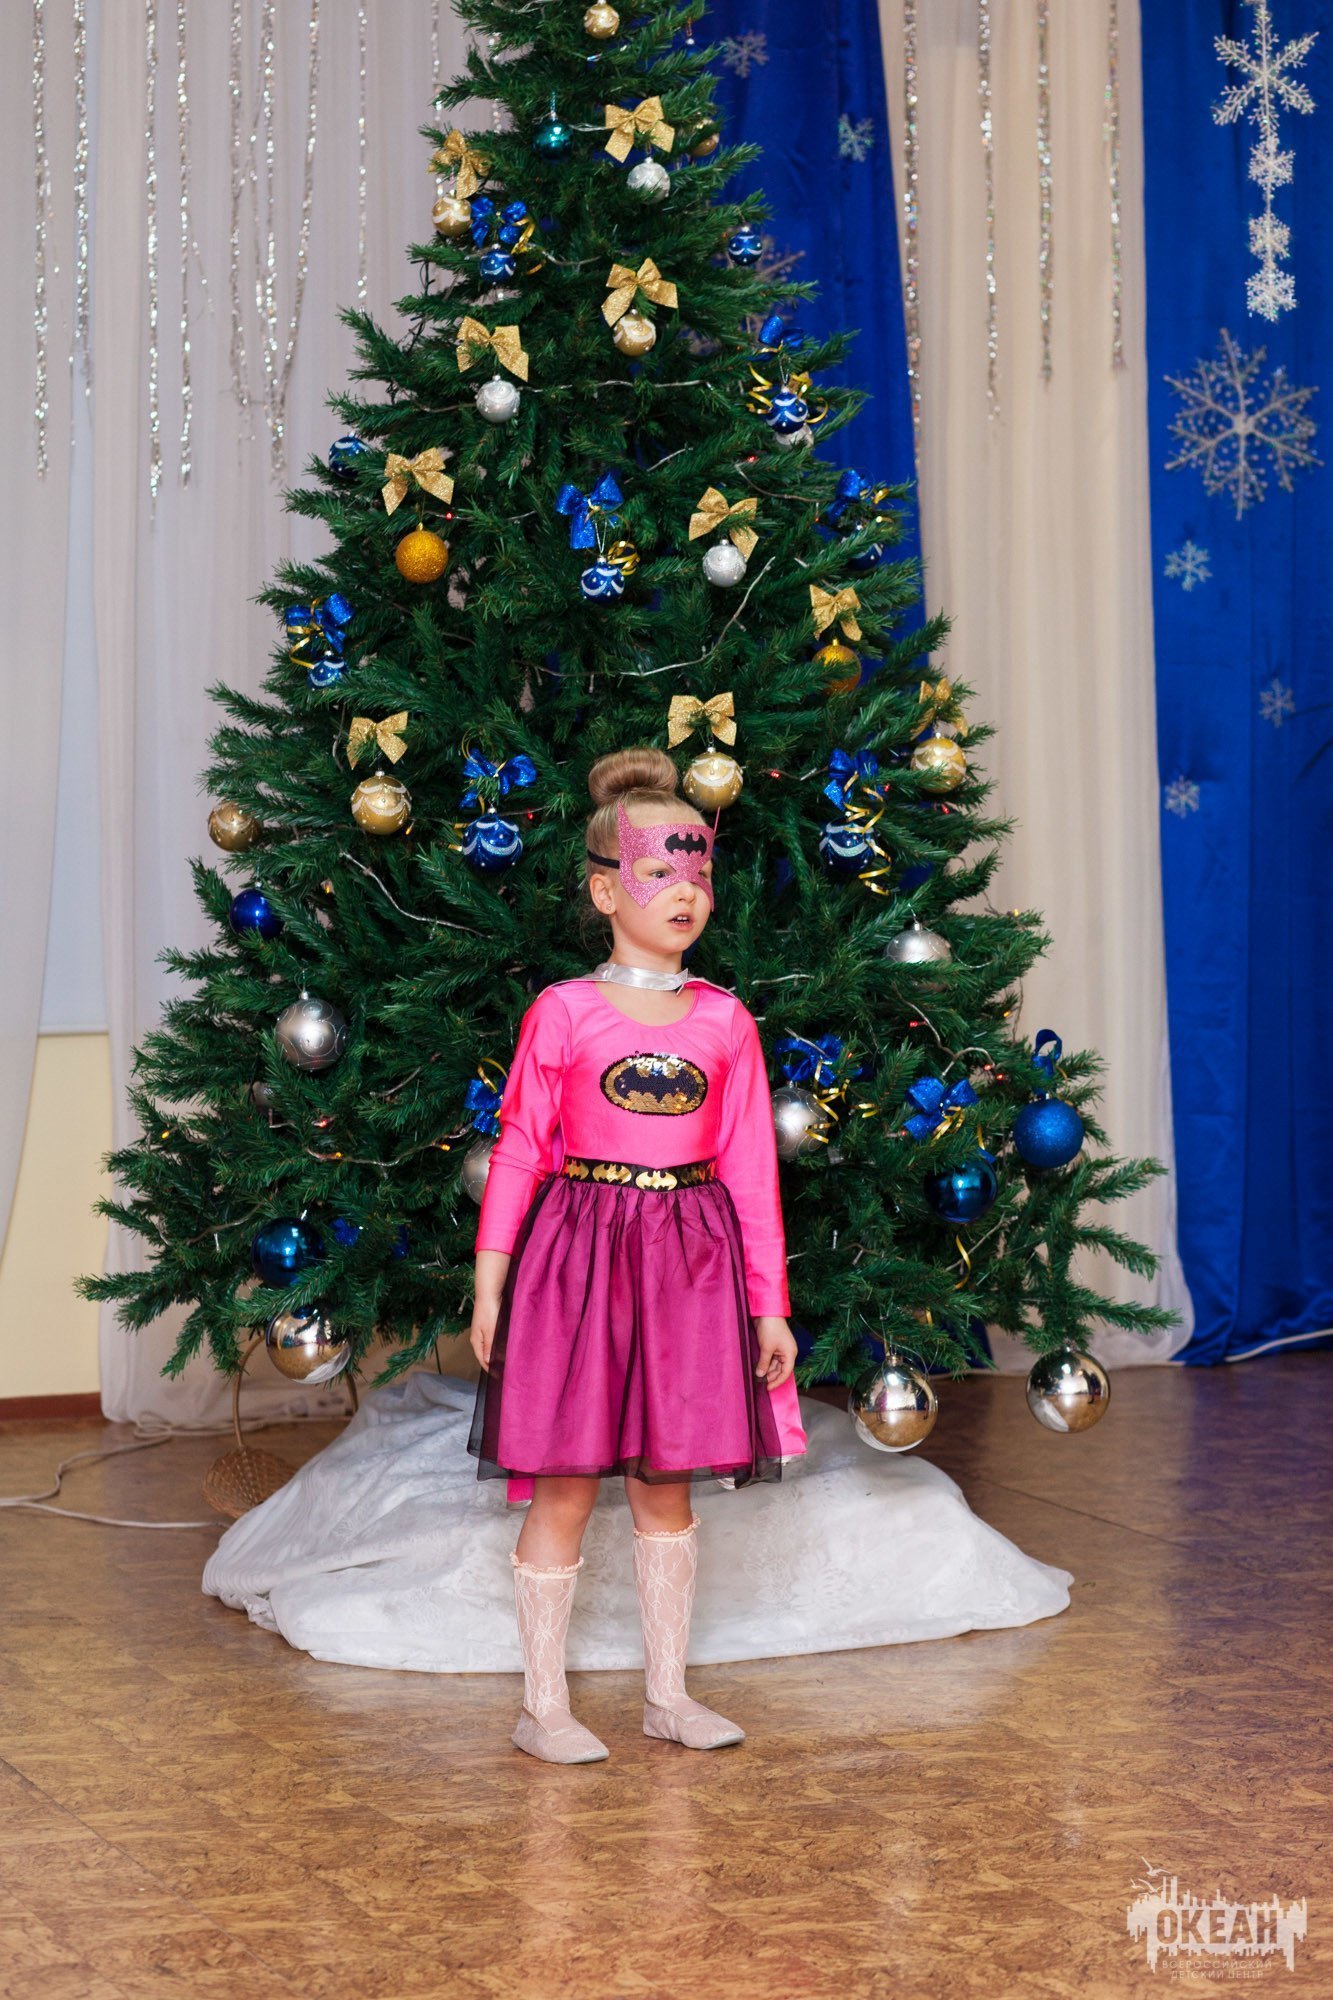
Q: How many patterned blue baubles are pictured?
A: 9